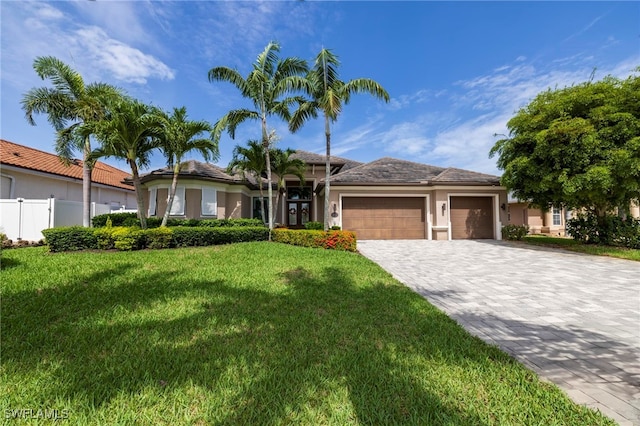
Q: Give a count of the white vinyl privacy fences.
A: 1